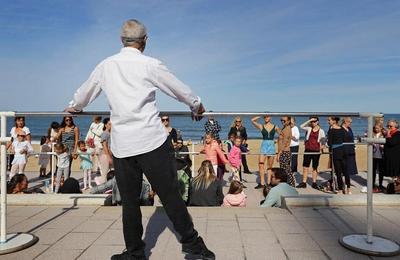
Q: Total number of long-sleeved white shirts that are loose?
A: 1